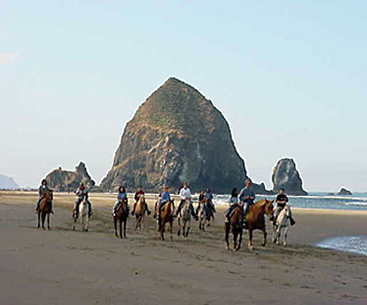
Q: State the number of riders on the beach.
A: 11